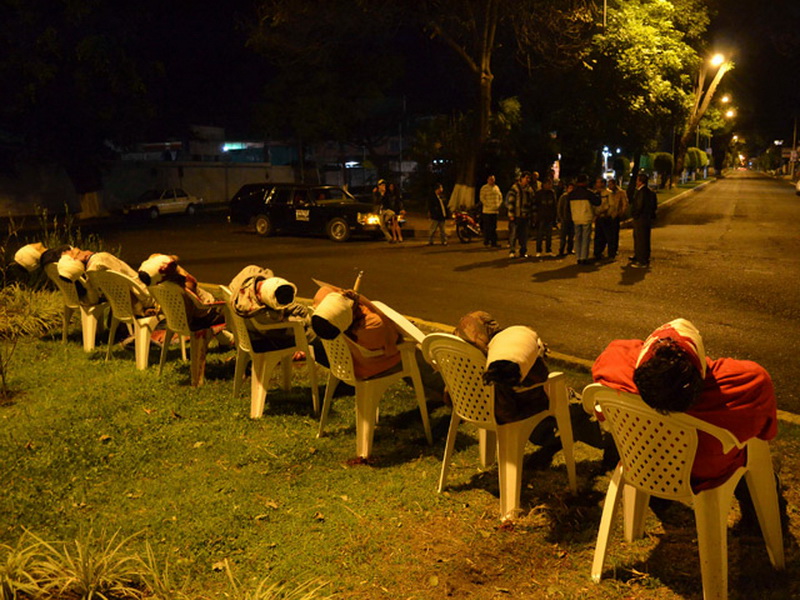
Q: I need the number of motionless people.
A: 7